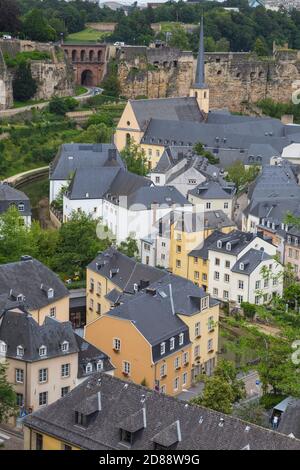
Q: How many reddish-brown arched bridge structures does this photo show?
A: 1